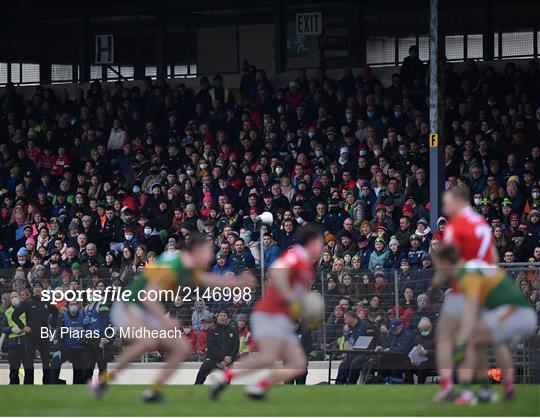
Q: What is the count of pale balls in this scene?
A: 1